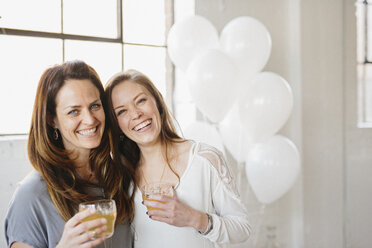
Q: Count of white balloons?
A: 7